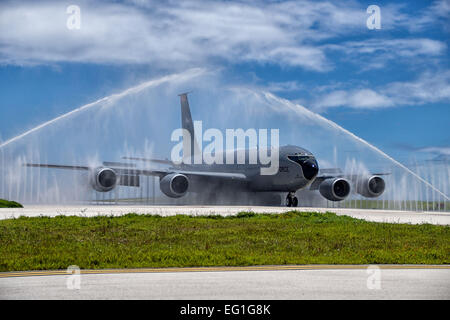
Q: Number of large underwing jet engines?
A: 4